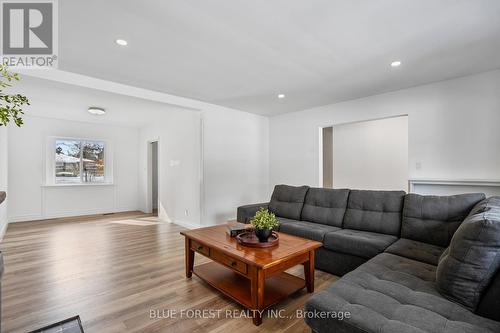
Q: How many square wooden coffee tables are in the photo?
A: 1